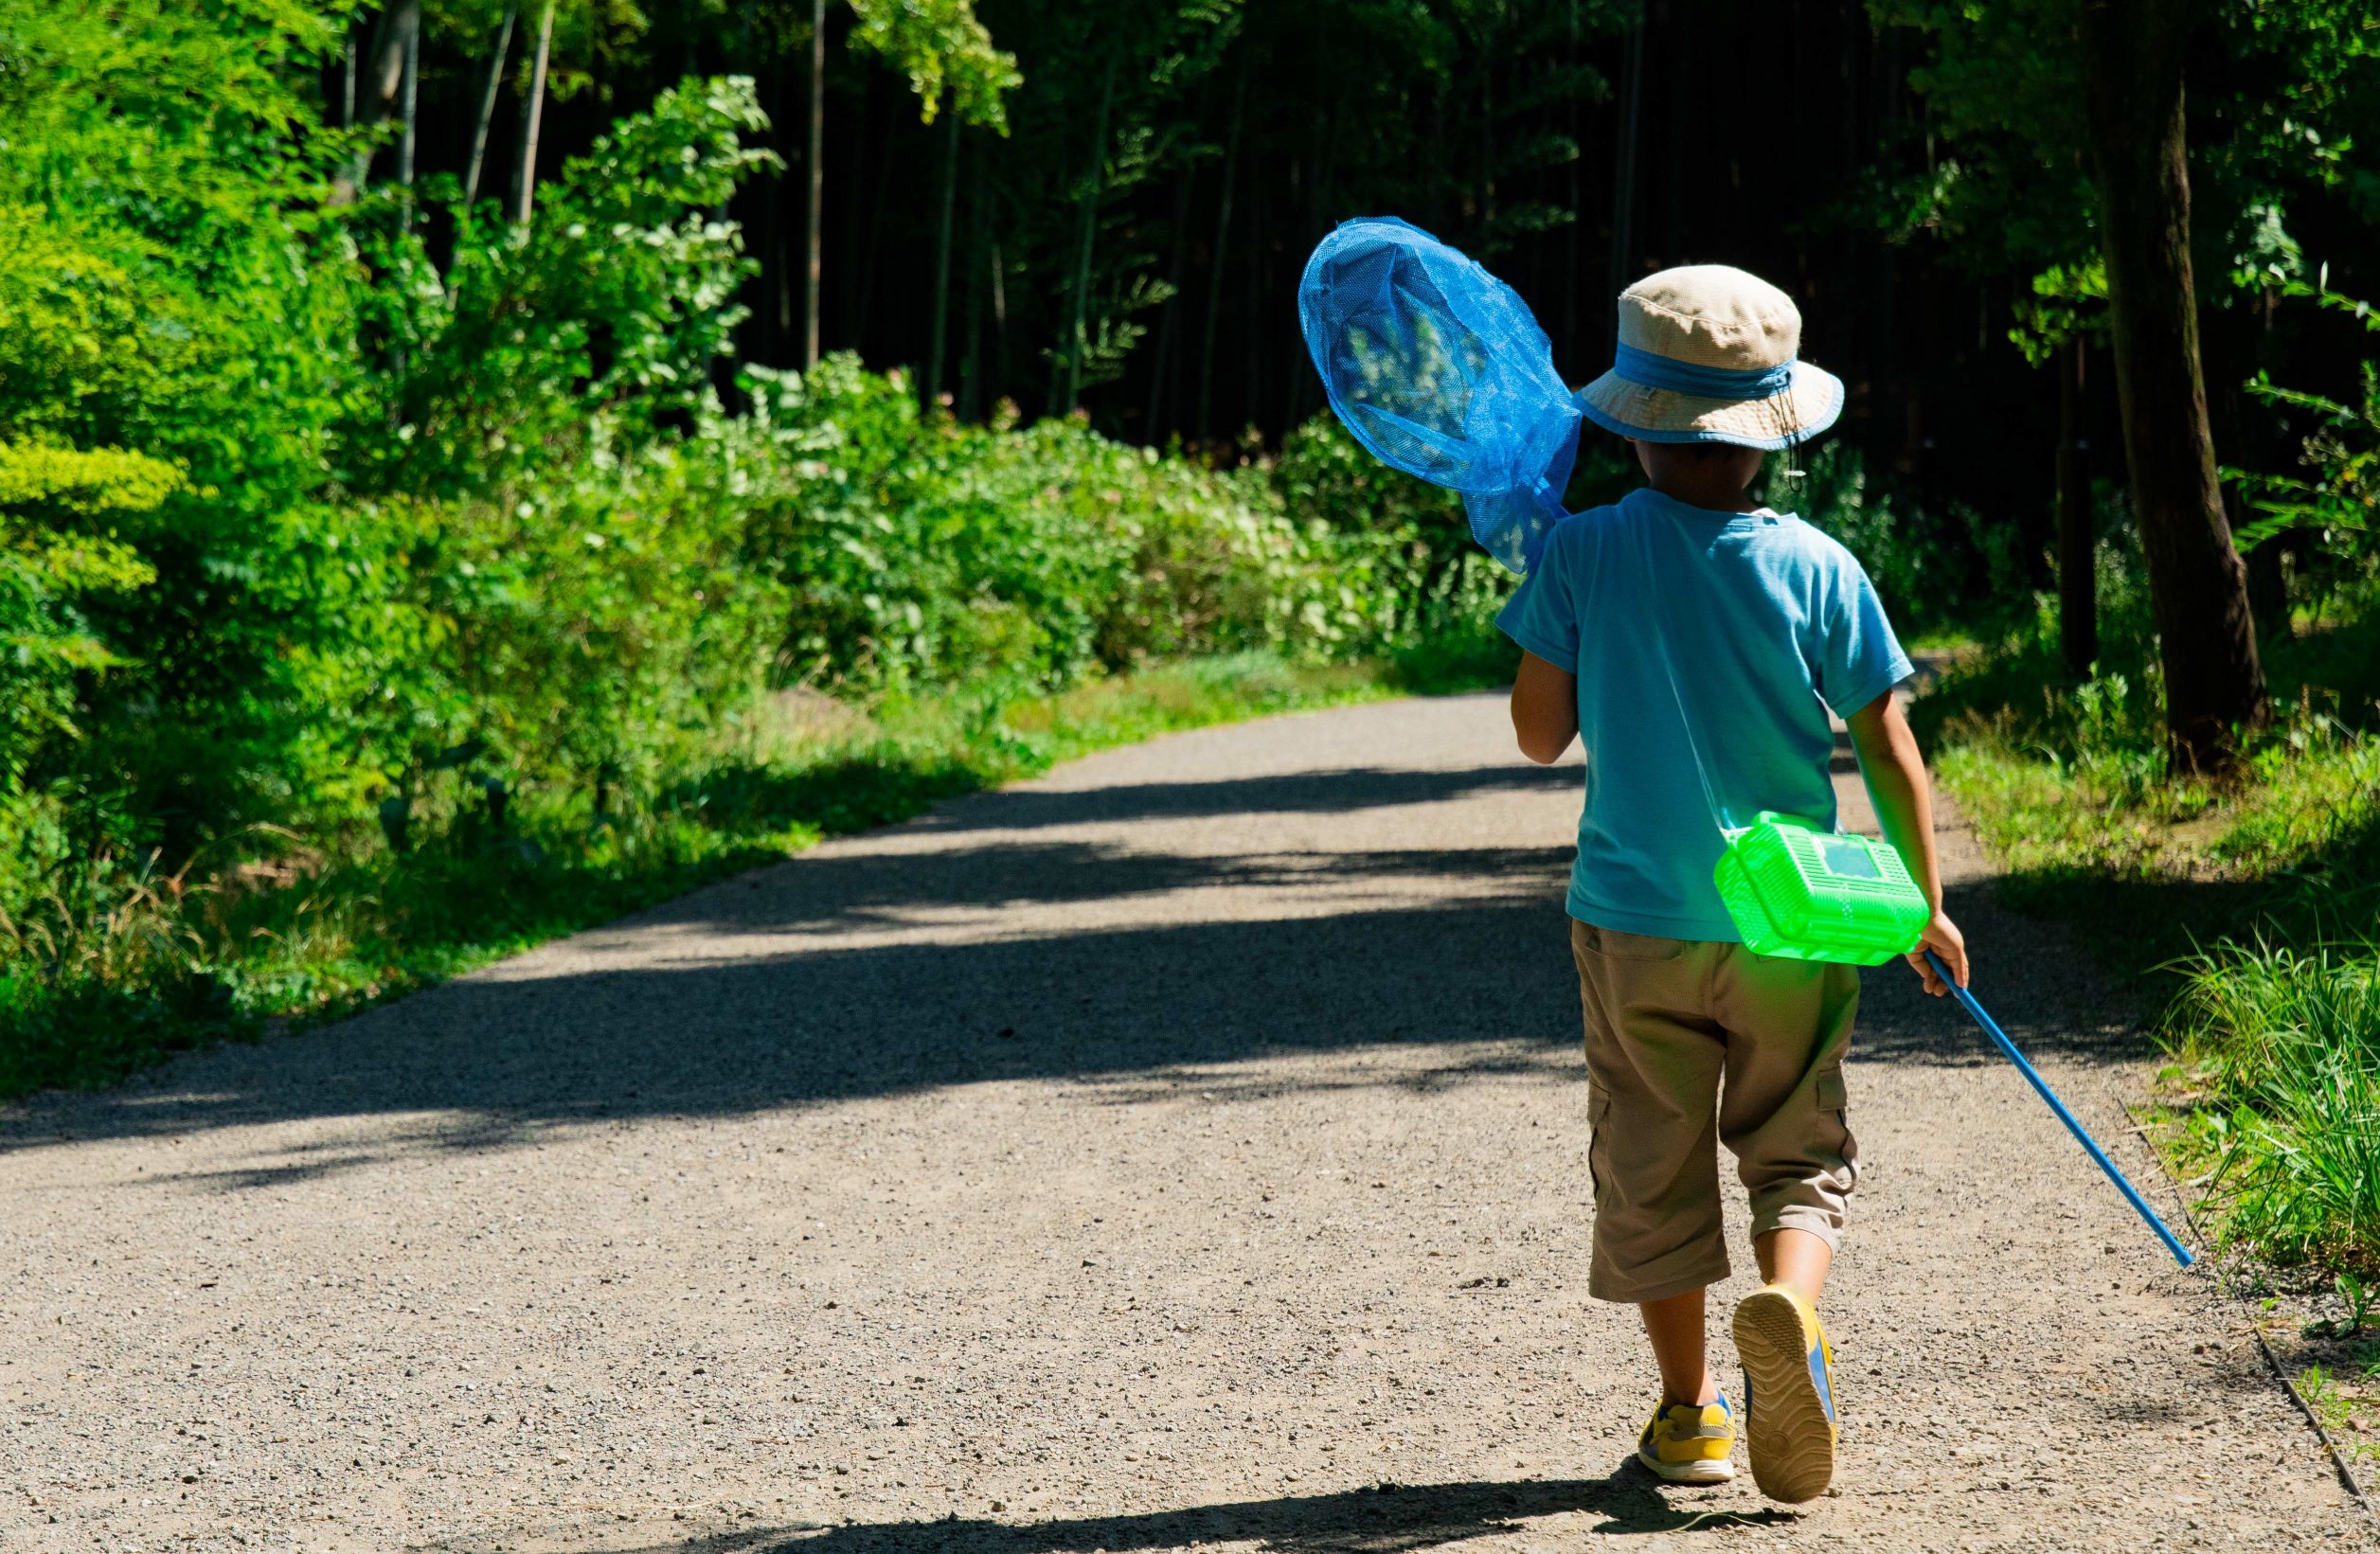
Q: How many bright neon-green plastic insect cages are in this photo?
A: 1